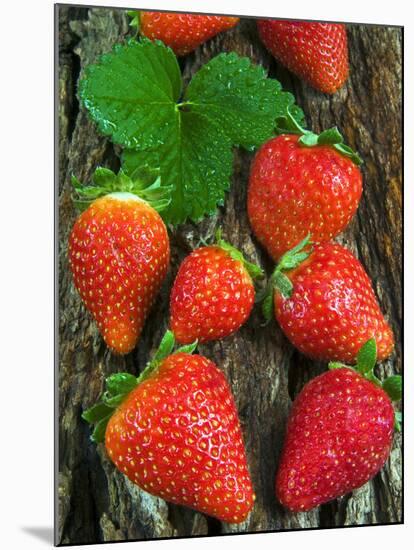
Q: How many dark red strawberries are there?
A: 1